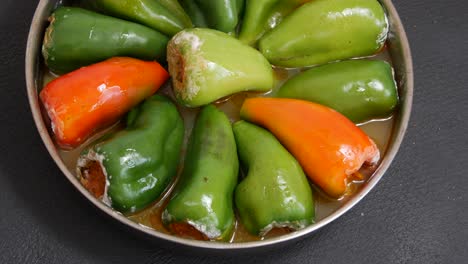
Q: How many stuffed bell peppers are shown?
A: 12